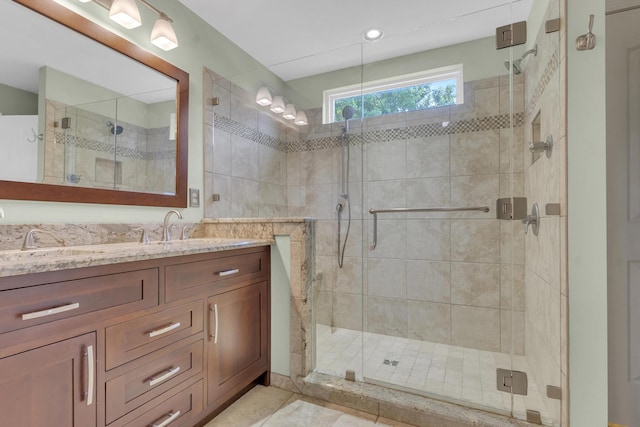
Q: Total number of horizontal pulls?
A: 5